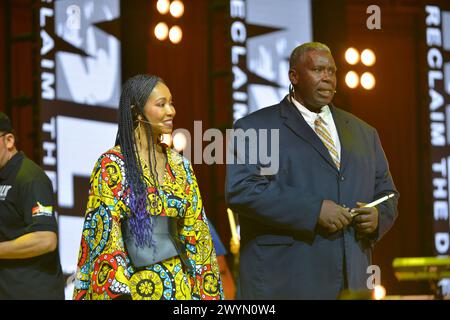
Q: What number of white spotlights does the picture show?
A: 11